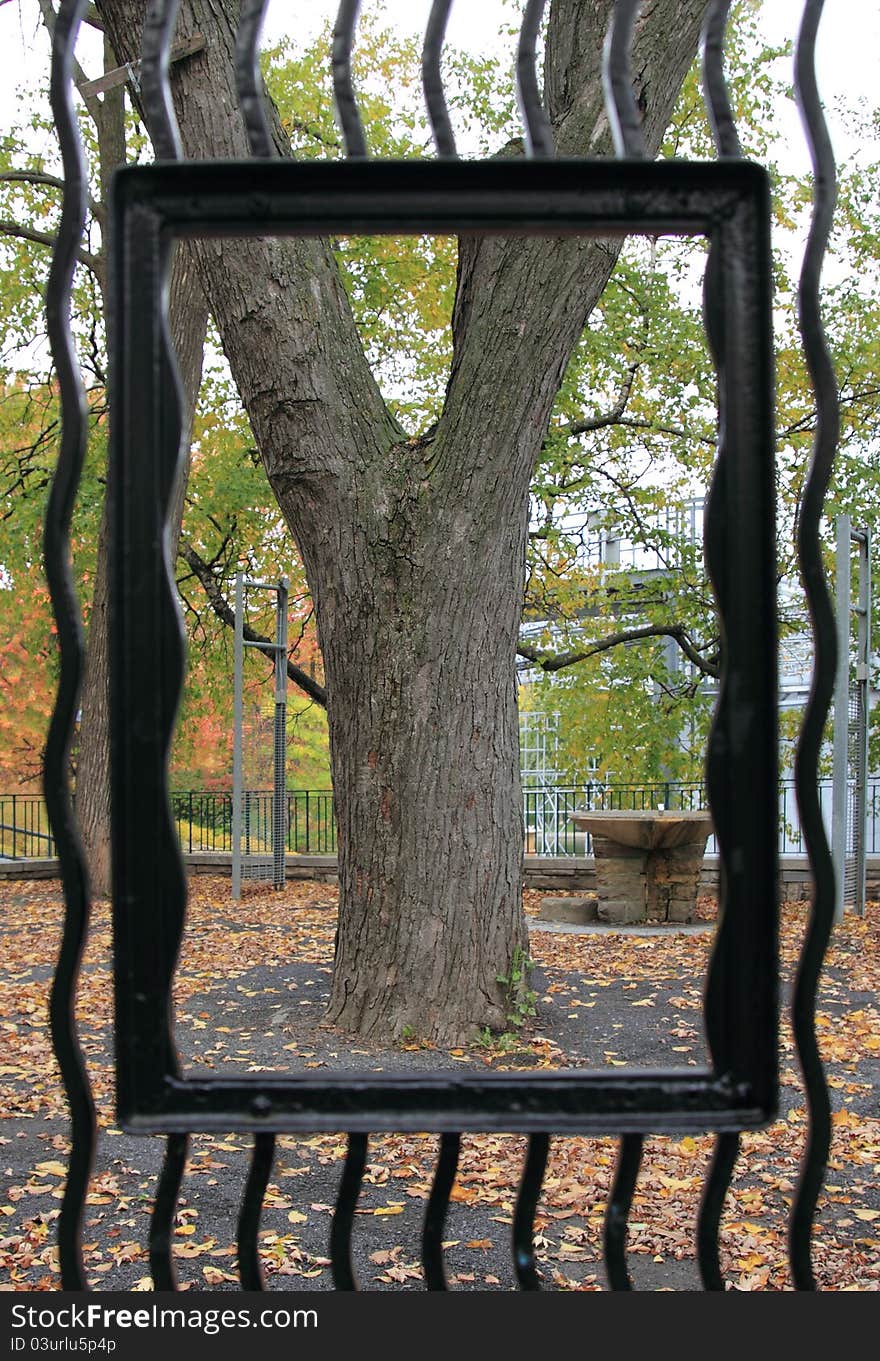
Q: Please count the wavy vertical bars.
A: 9